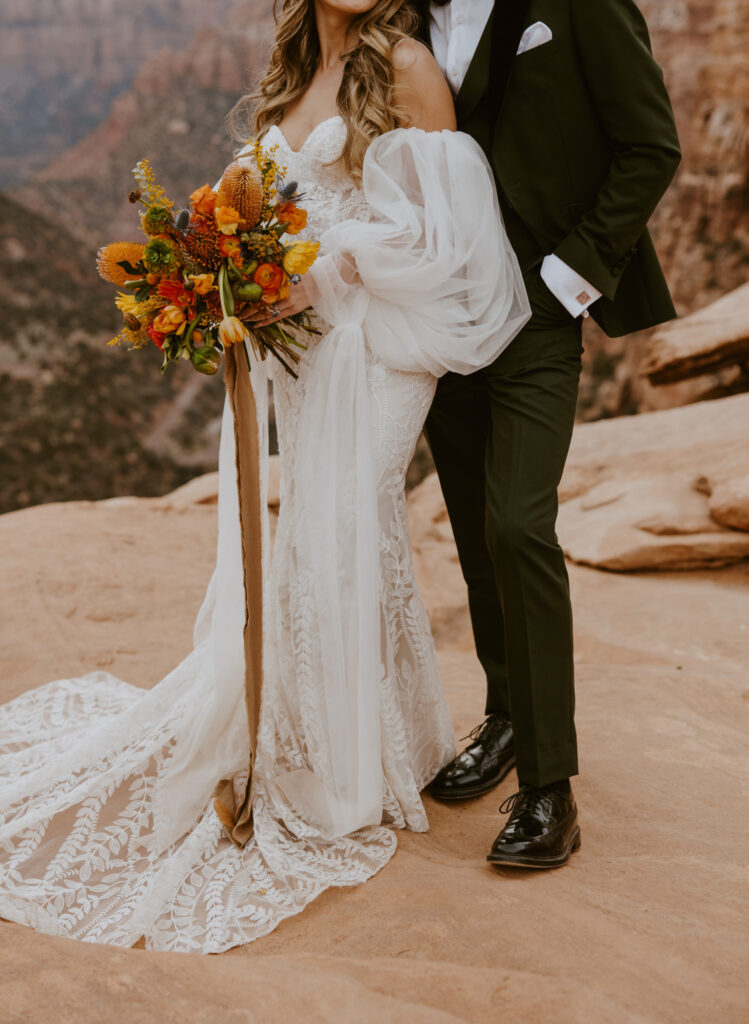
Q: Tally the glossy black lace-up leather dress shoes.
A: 2